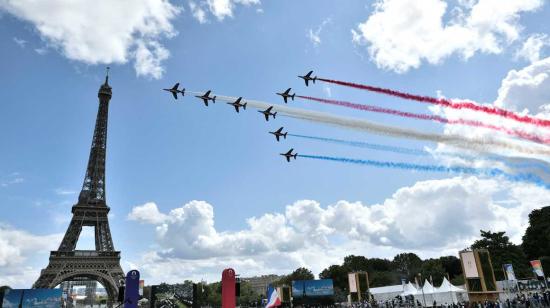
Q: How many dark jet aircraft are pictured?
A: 8